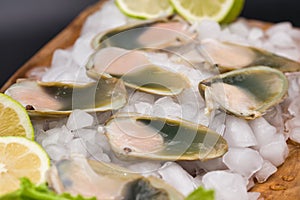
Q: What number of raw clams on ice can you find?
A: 7